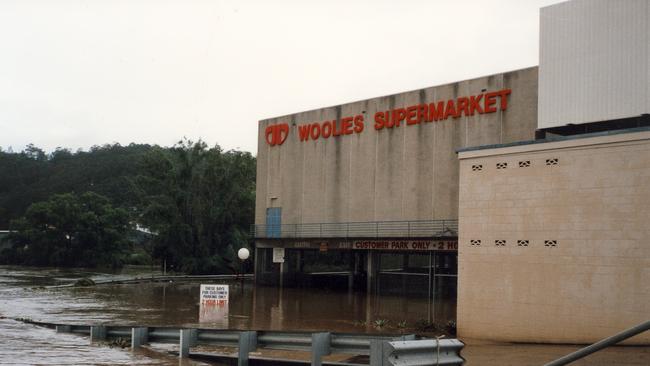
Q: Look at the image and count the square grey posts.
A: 7